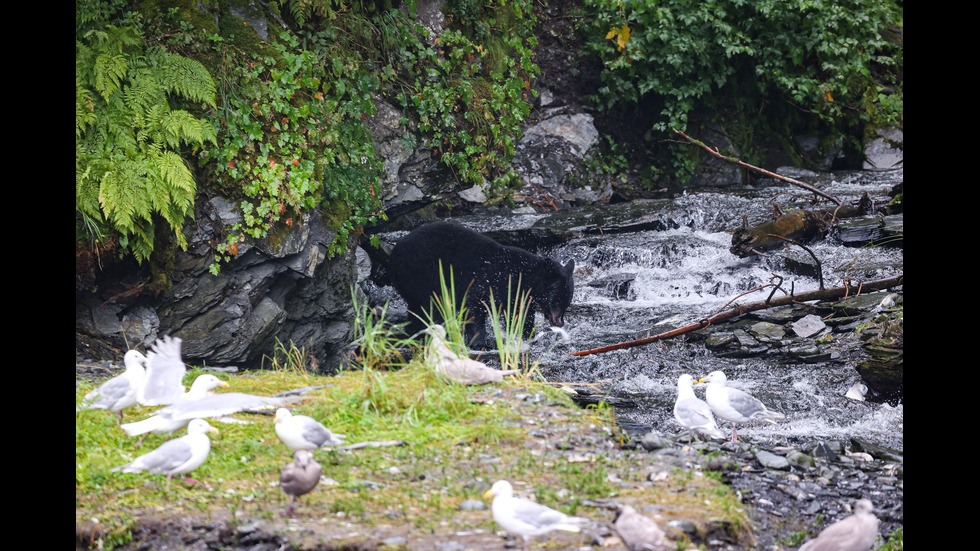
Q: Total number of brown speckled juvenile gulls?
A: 4